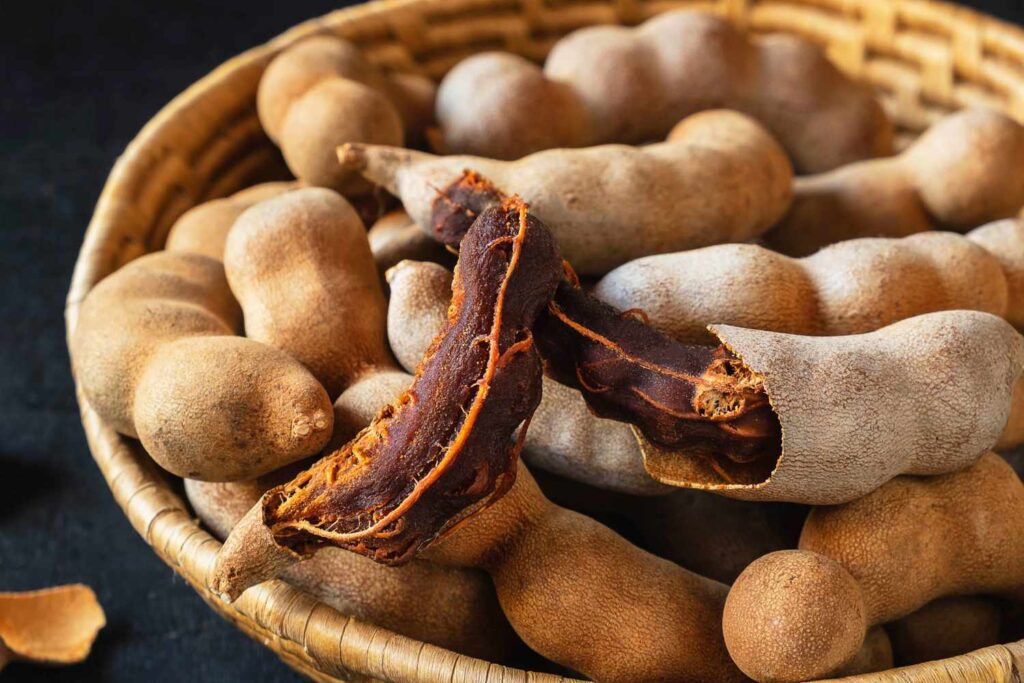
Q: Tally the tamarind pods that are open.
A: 2